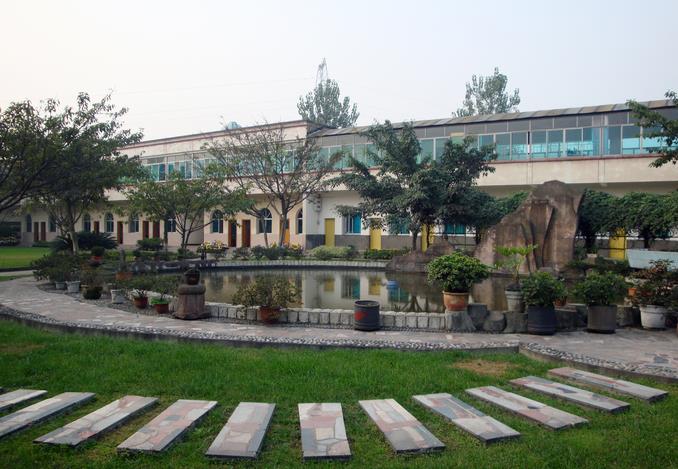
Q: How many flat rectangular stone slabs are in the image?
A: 11